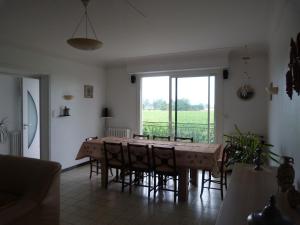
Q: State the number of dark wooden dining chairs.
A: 8